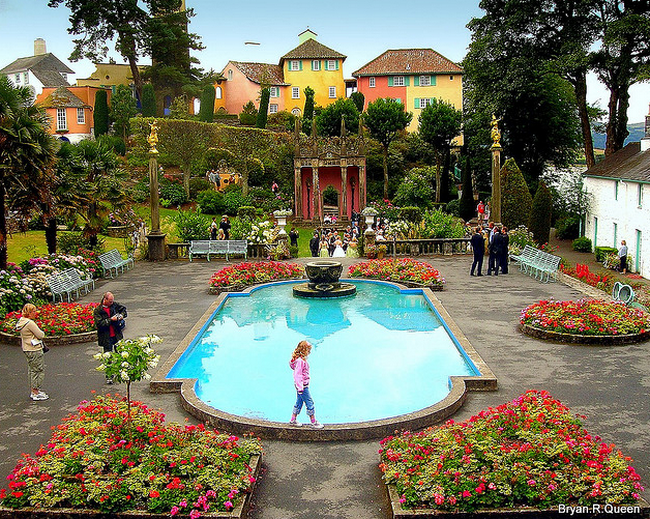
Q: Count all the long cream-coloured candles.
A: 0